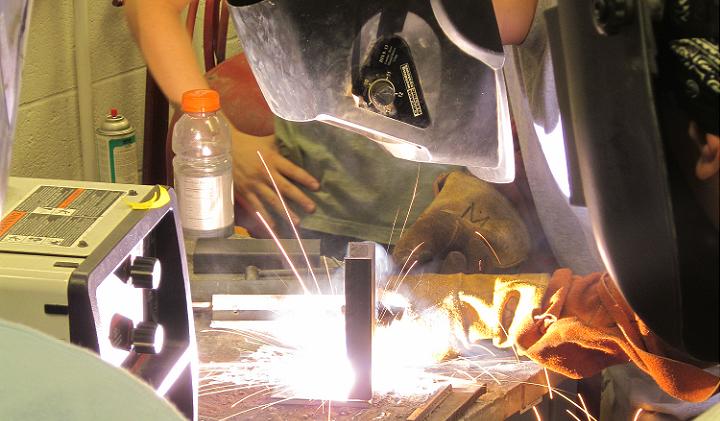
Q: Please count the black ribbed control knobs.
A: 2